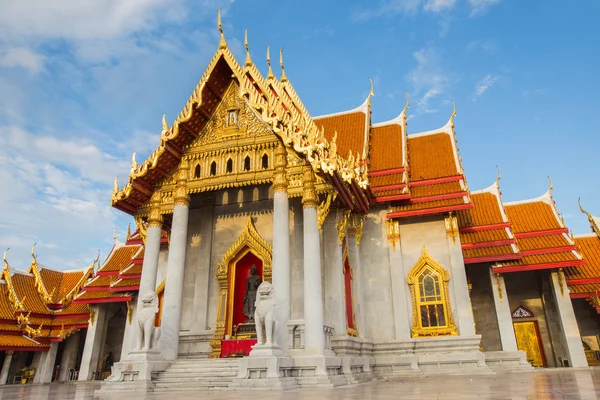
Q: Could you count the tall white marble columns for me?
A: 4